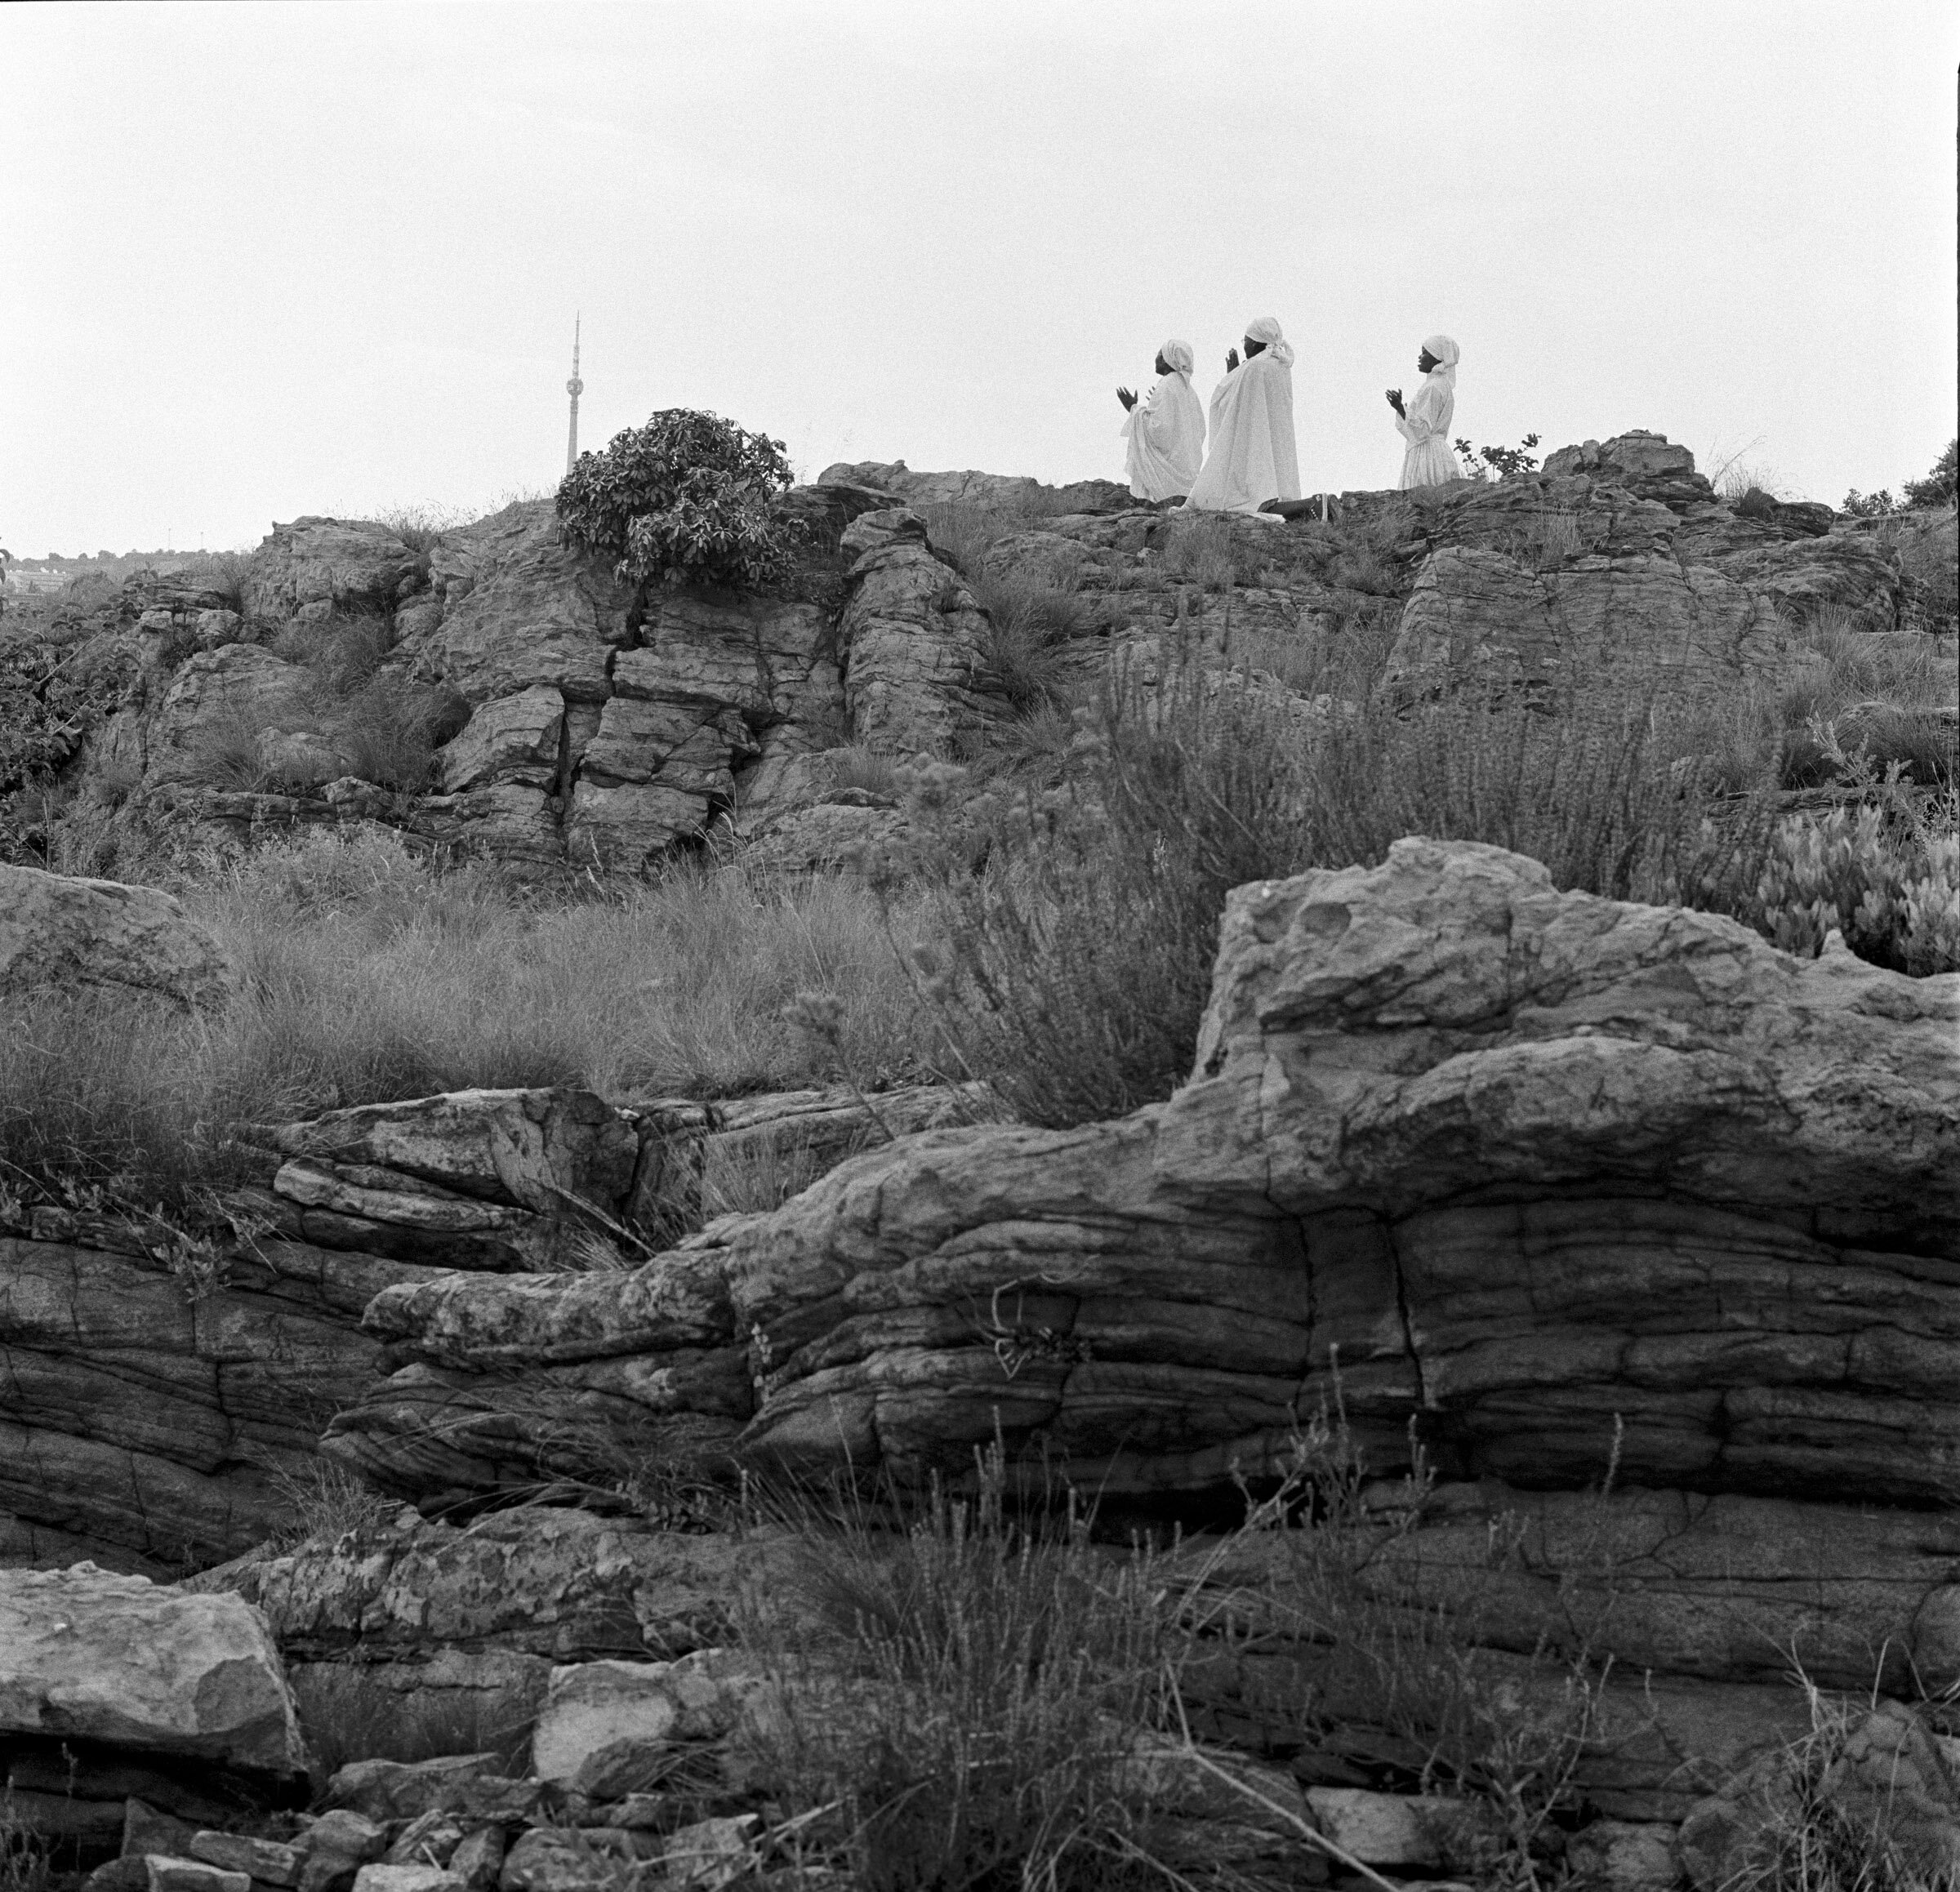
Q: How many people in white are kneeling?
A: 3